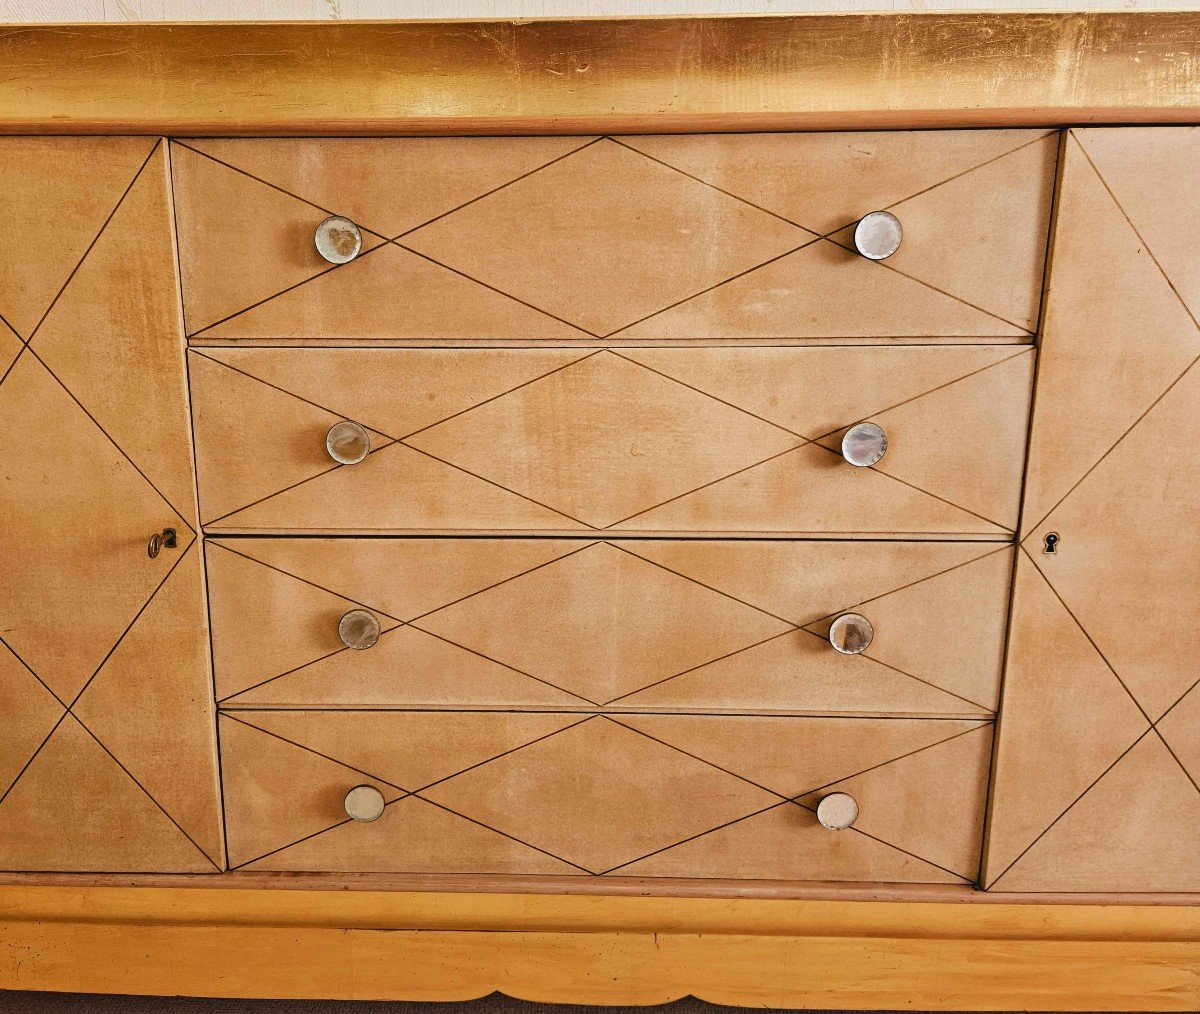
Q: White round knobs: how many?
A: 8